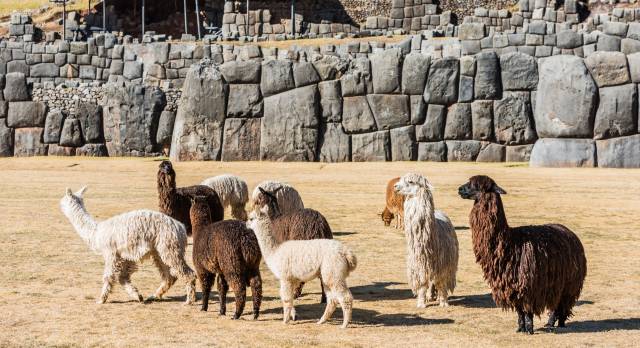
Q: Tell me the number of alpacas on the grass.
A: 10